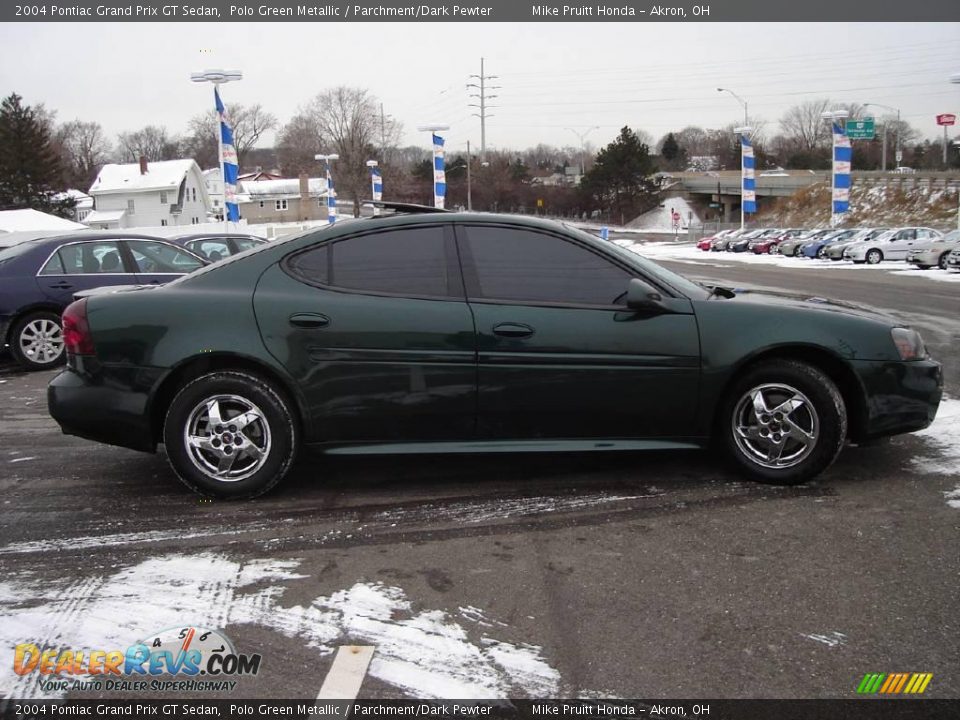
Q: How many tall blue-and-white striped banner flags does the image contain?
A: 6